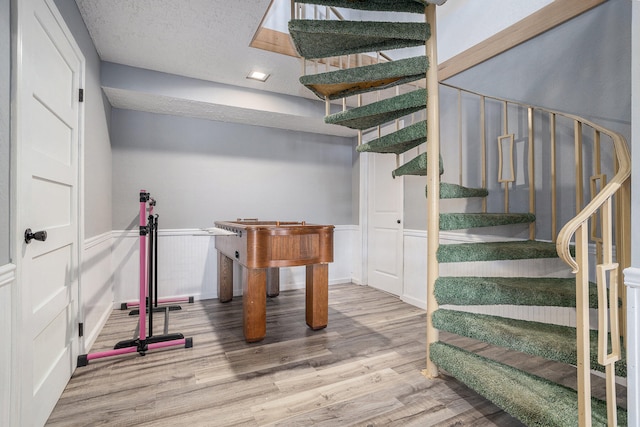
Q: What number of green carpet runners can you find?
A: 12